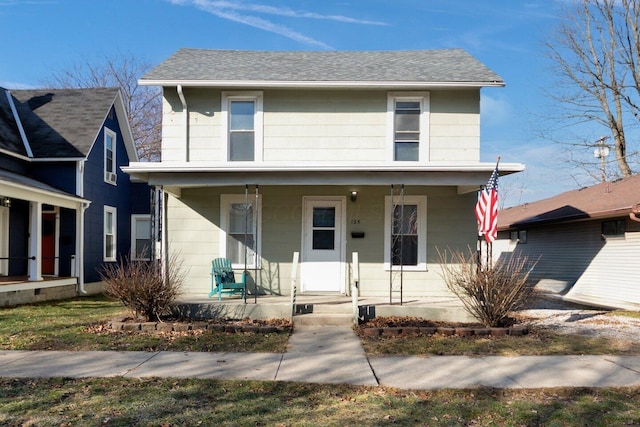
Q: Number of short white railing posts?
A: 2